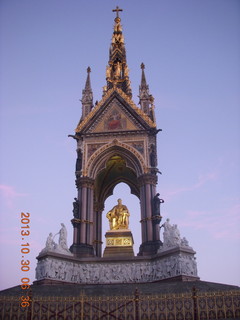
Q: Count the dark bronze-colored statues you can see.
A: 4